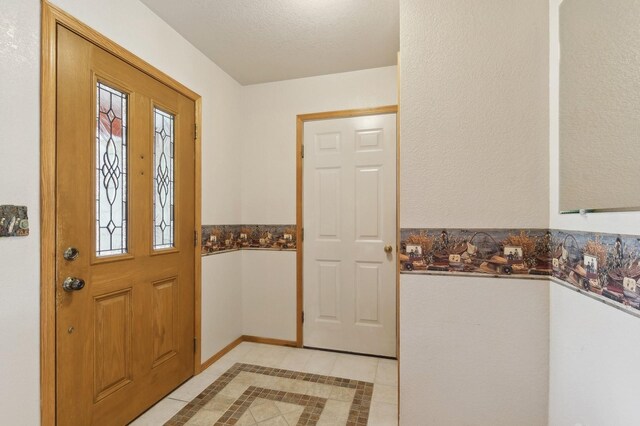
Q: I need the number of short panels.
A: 2